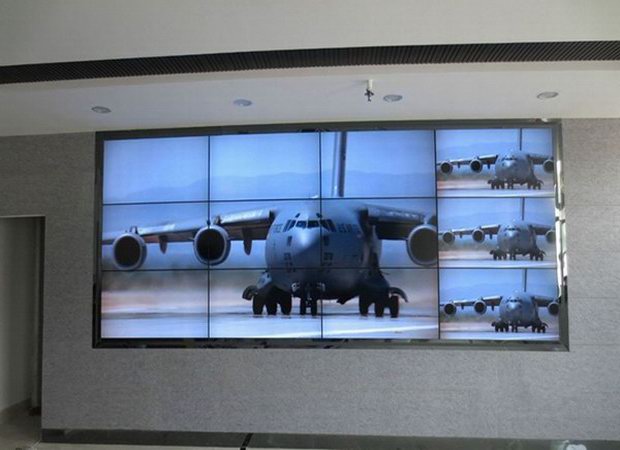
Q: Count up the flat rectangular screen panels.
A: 12